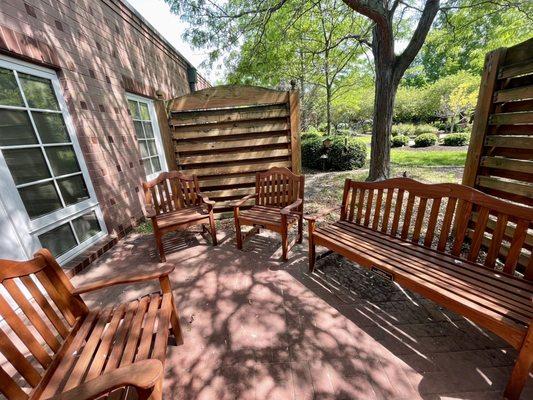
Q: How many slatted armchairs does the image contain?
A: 3